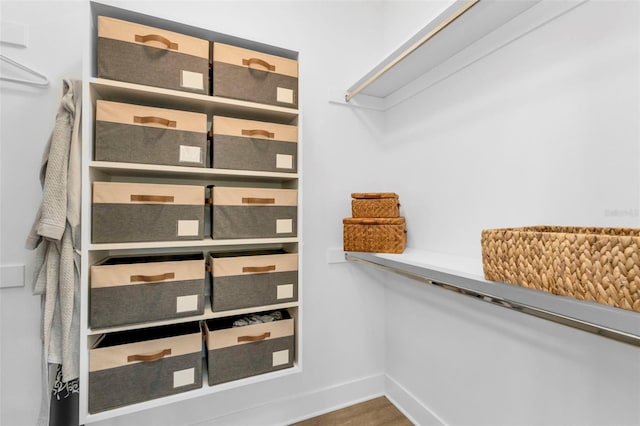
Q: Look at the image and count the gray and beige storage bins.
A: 10